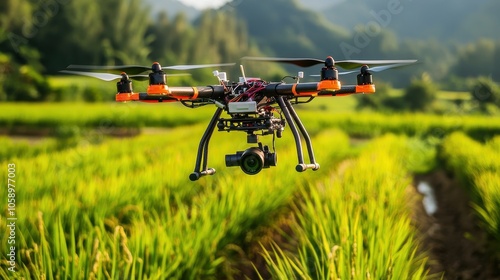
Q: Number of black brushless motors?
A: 4